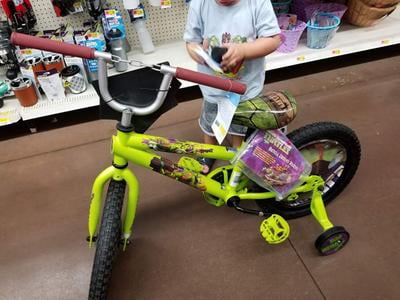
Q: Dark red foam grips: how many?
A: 2